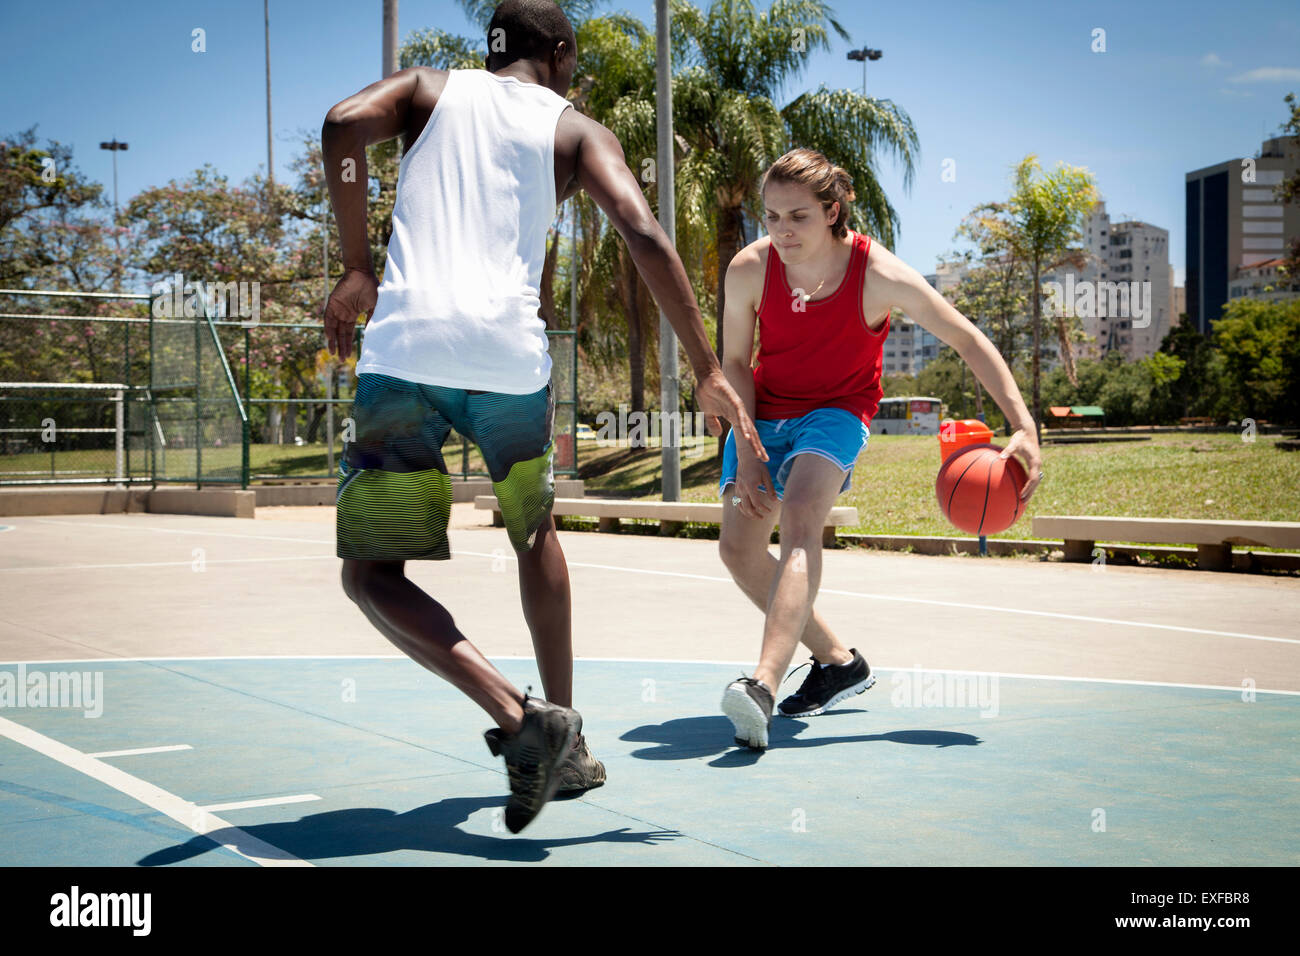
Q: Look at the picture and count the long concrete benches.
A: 2